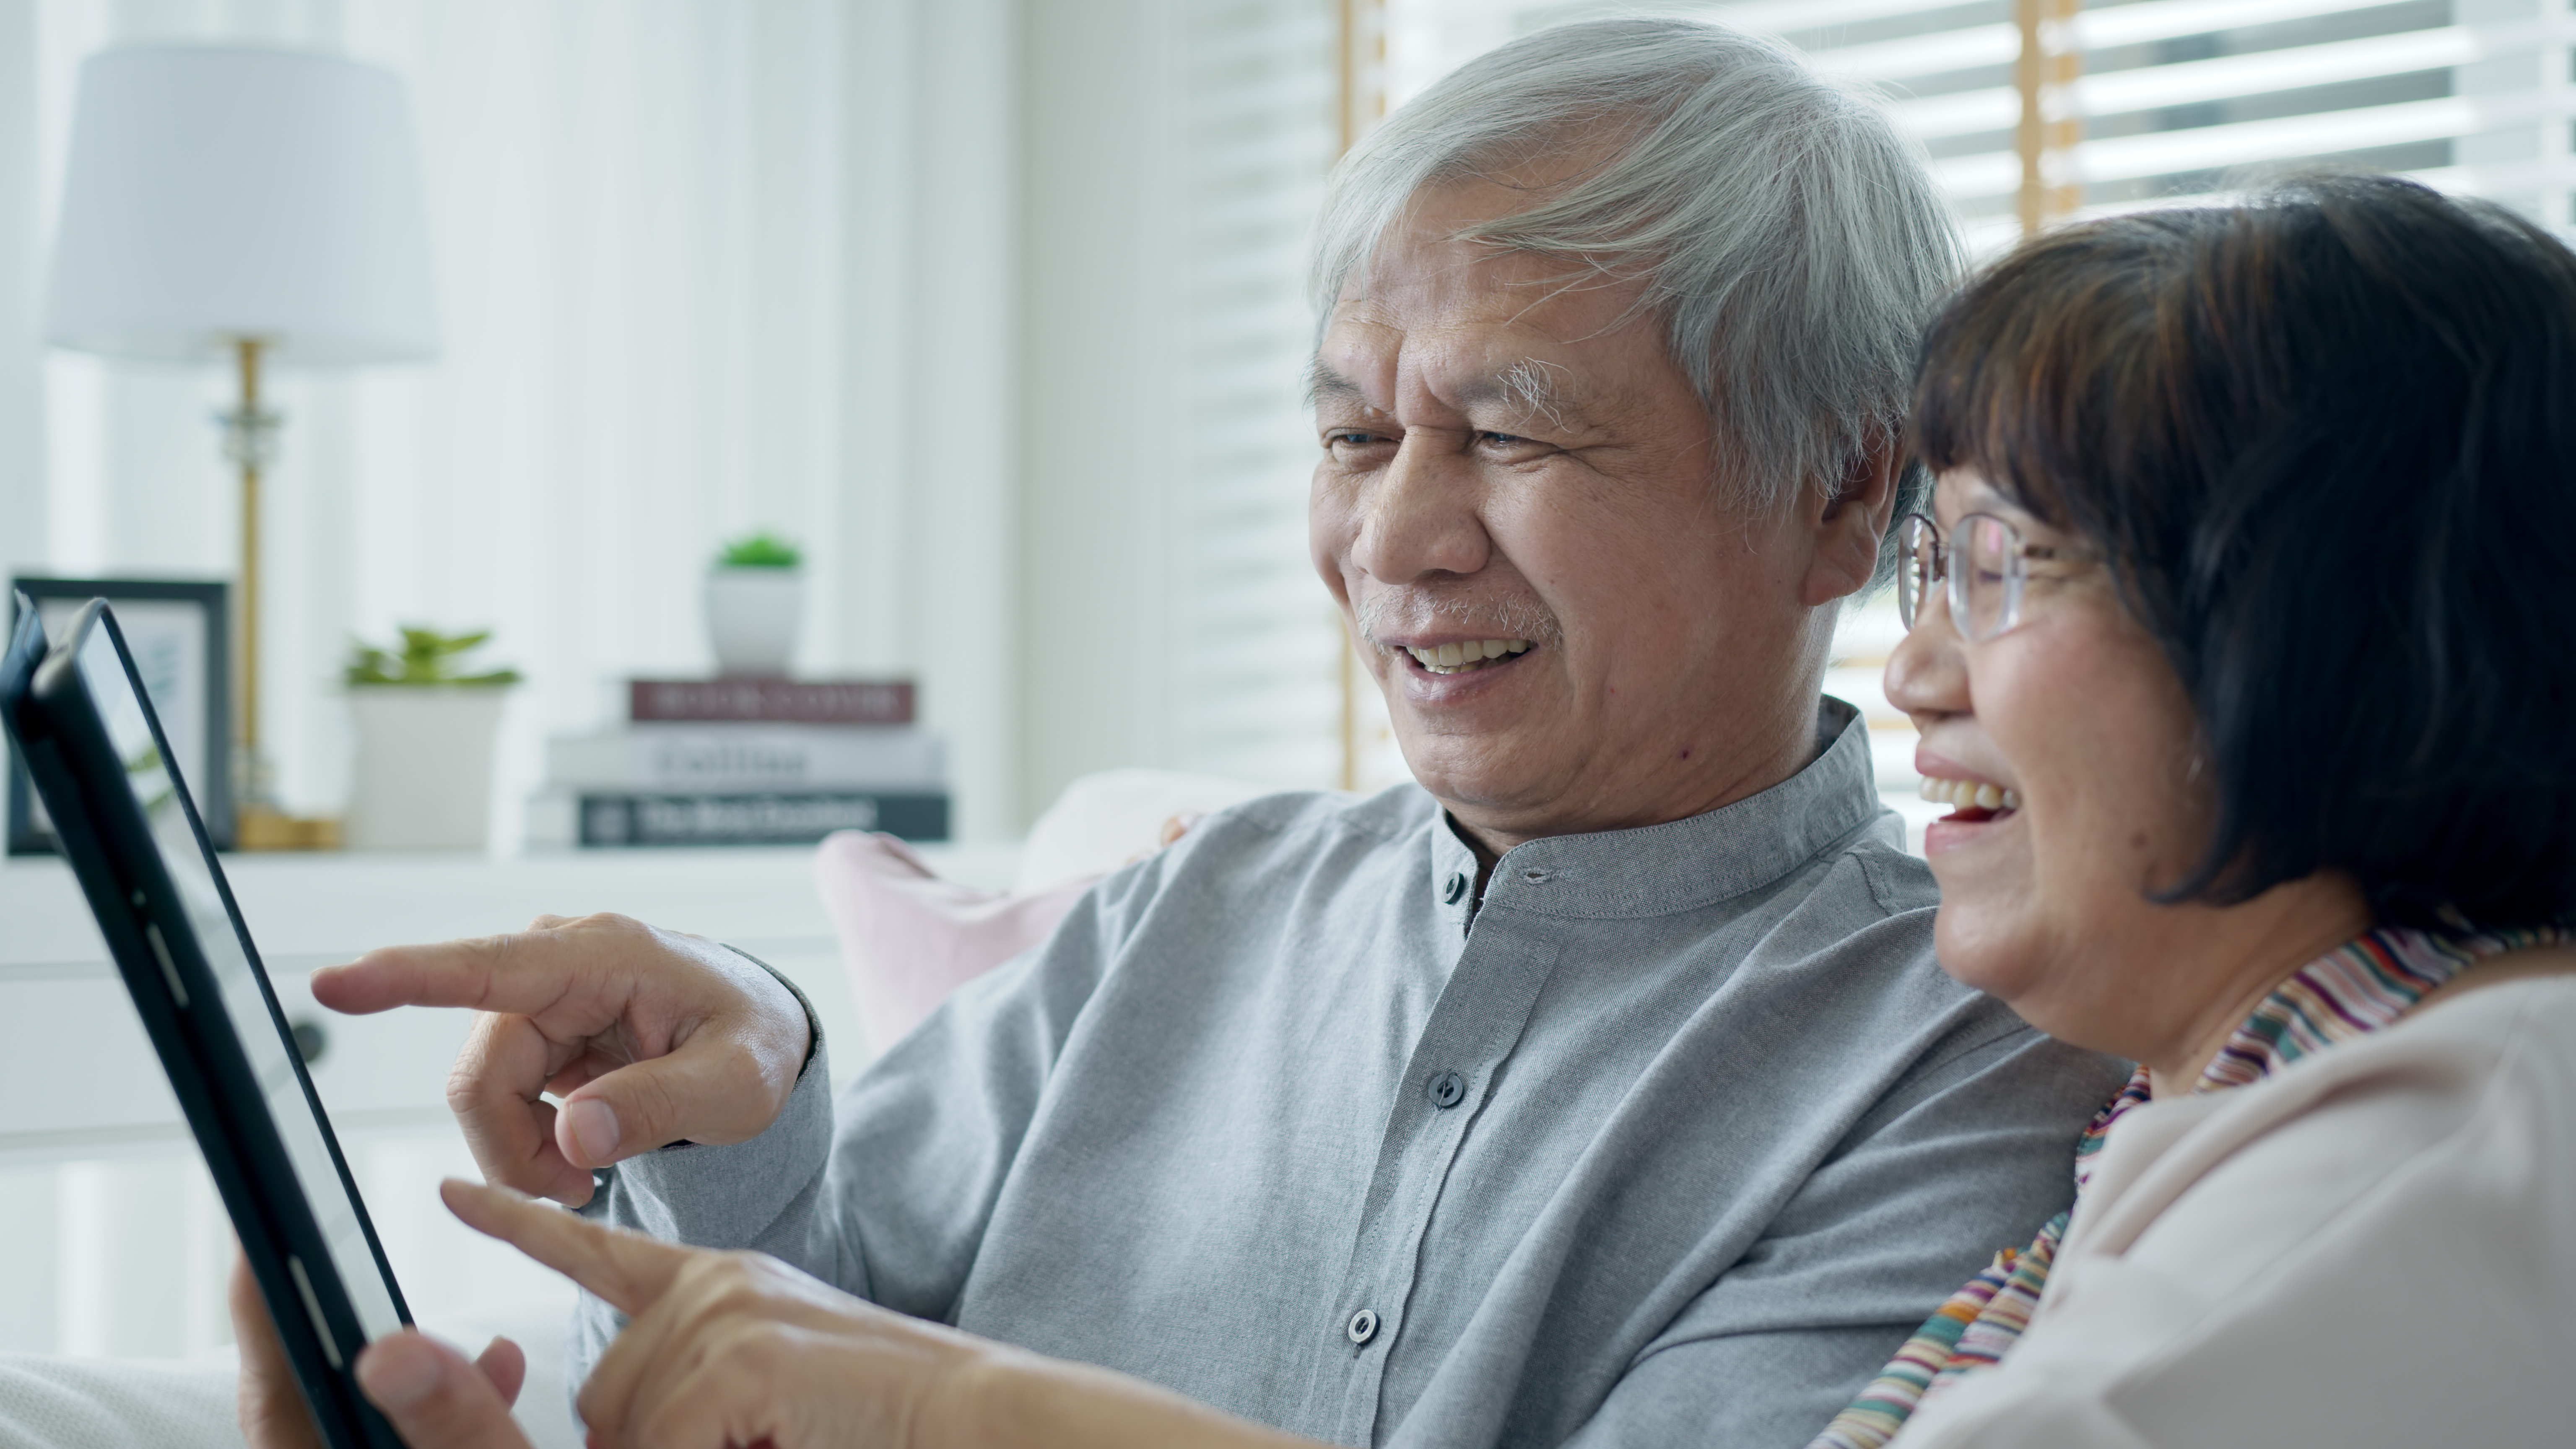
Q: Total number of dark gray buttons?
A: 3